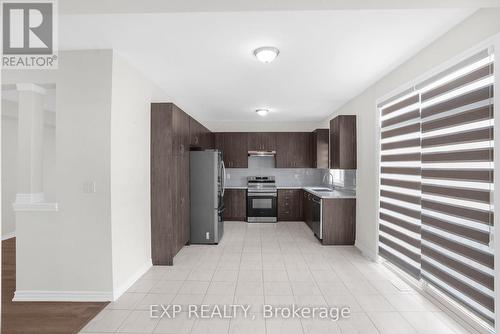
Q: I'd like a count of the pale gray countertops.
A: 2